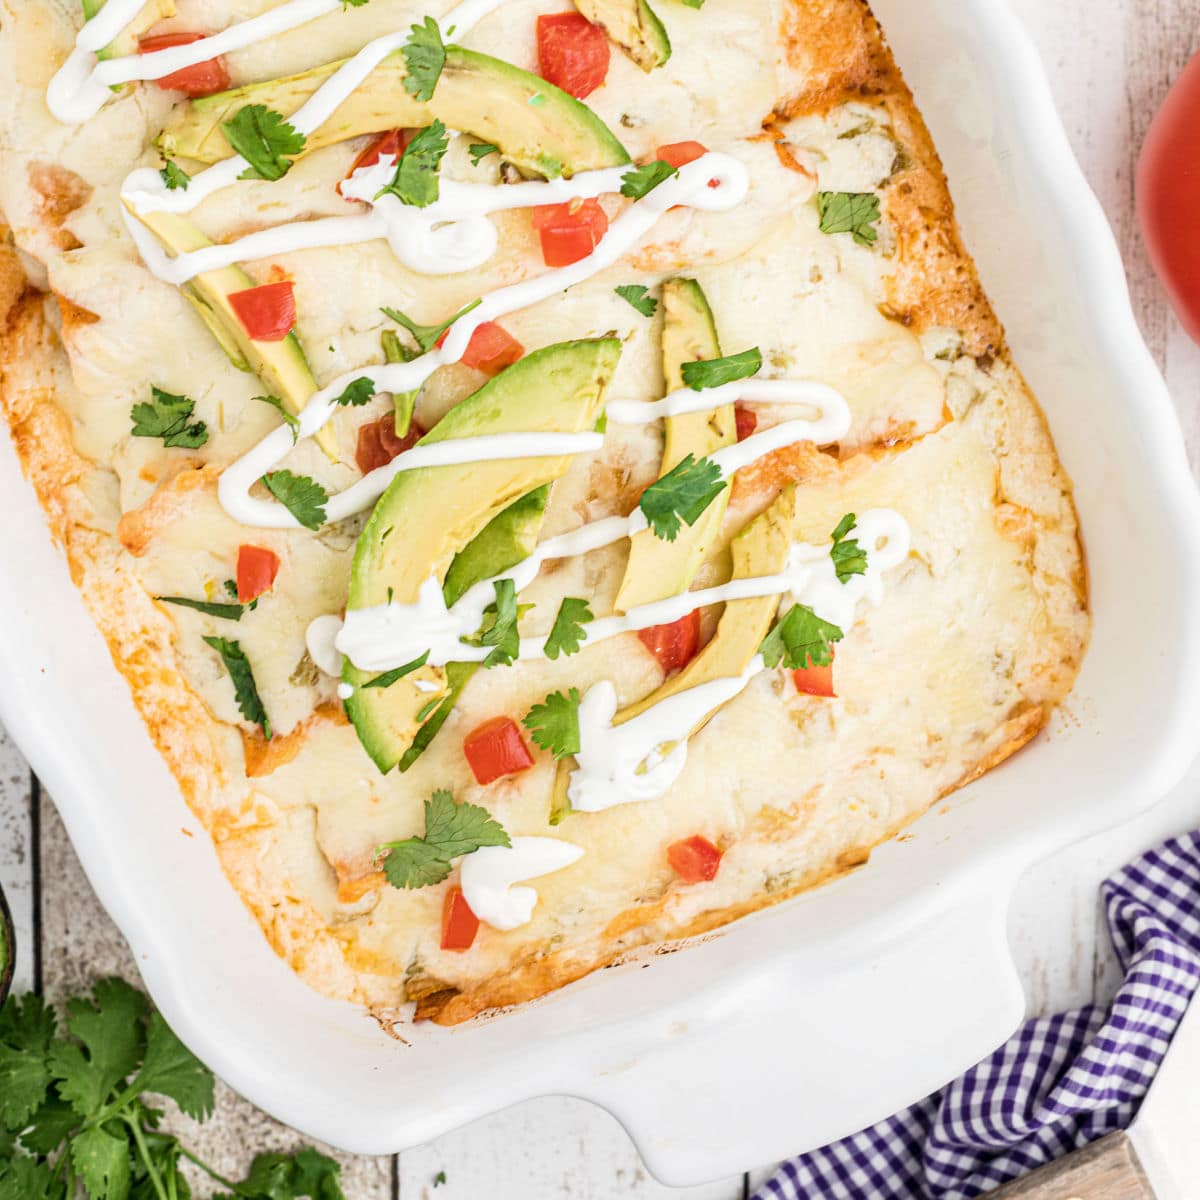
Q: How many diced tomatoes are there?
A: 15